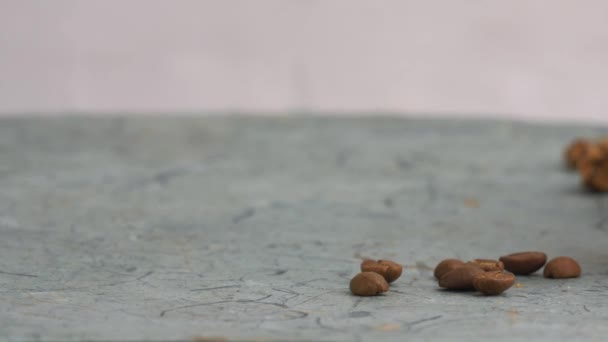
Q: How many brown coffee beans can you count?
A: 8